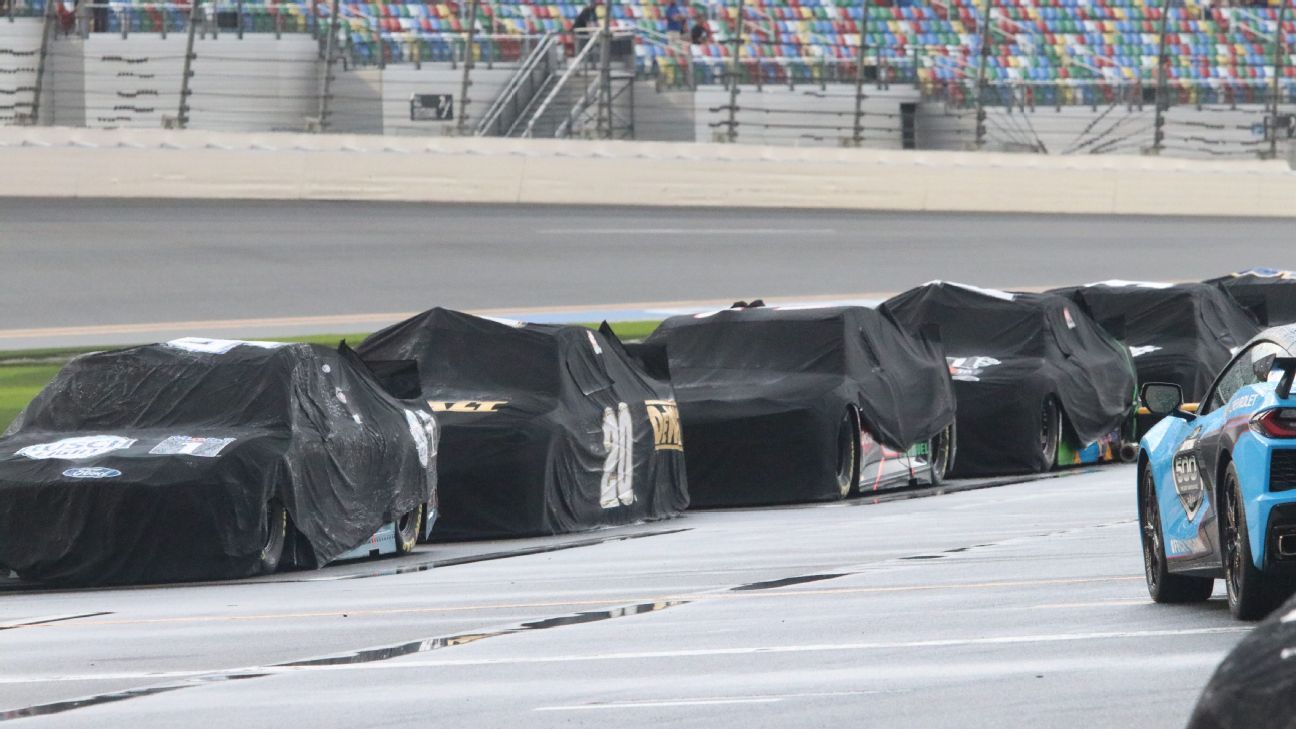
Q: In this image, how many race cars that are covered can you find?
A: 6